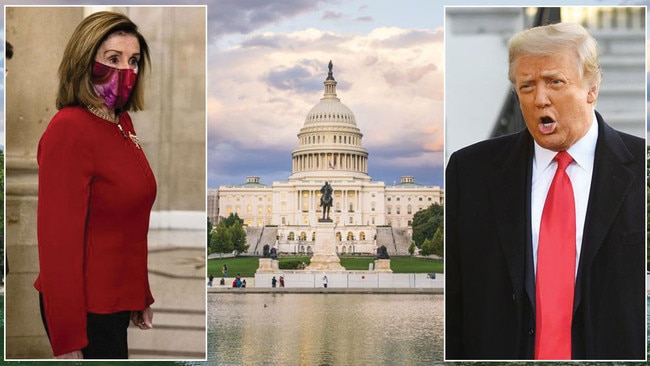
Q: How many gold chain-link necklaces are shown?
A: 1